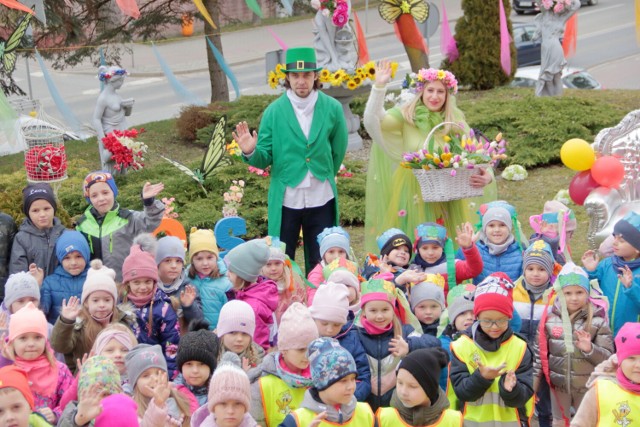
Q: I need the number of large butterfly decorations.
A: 3